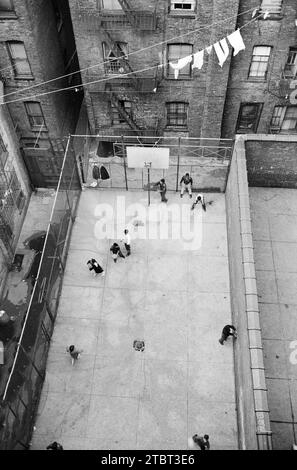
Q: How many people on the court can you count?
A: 10